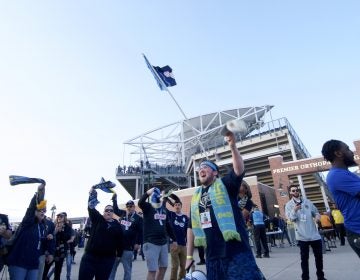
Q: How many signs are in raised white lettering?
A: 1